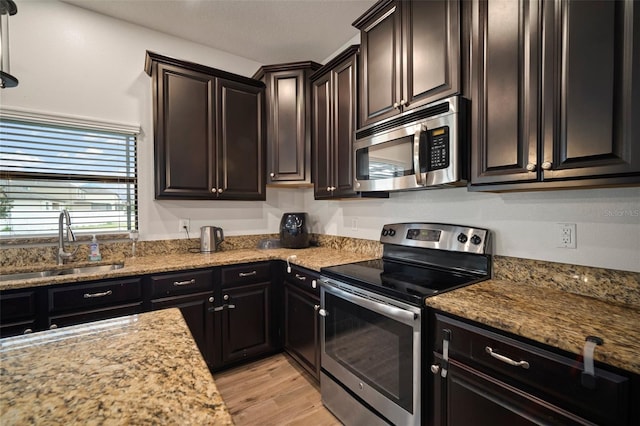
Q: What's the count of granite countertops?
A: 3